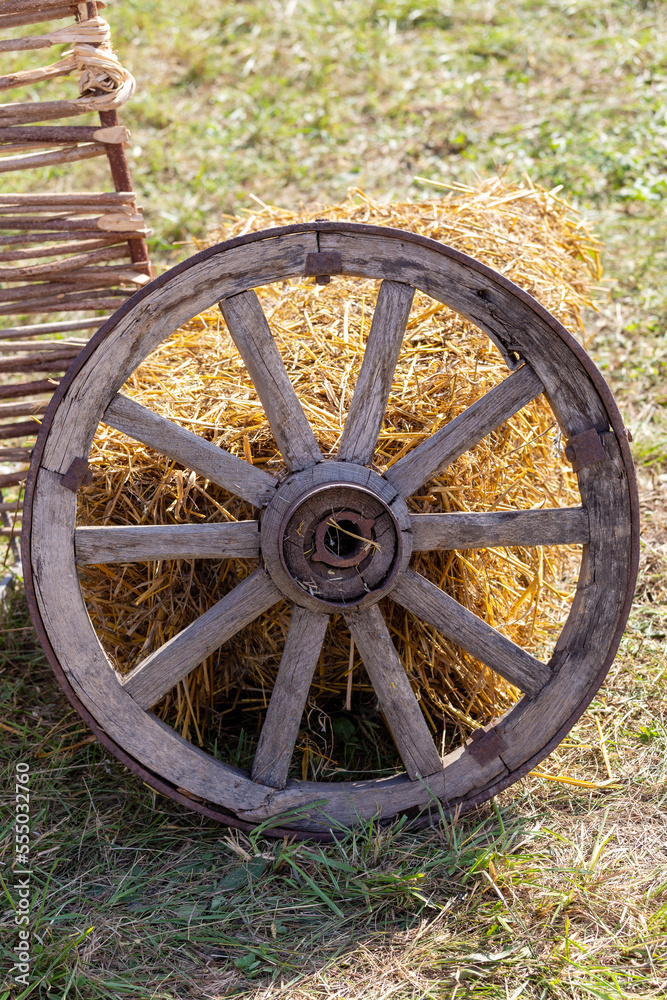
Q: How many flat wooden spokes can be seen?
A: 10